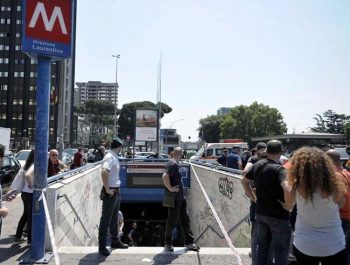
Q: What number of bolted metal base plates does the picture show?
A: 1